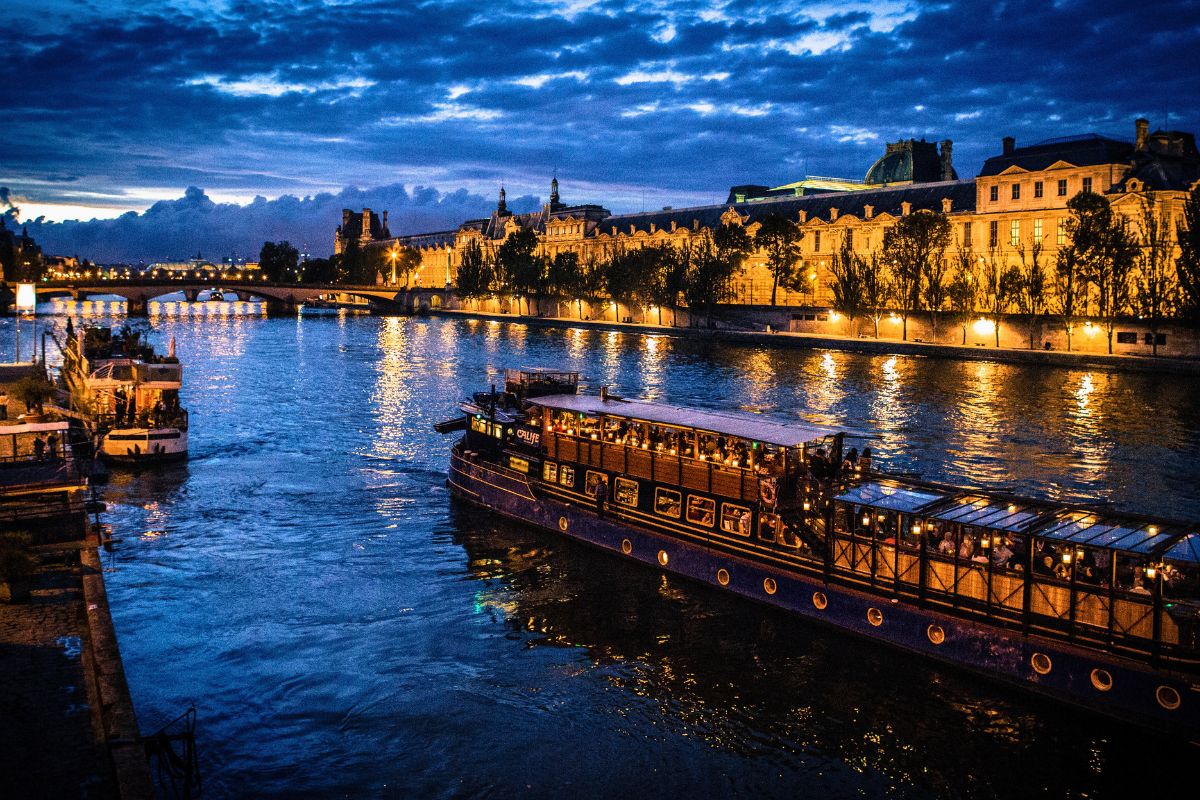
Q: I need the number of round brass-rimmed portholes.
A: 11